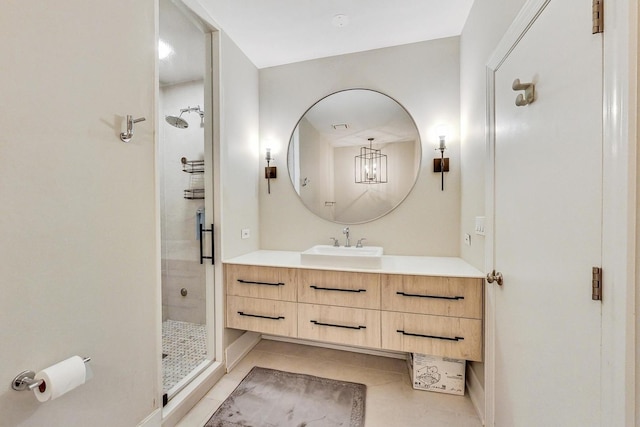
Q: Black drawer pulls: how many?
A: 6